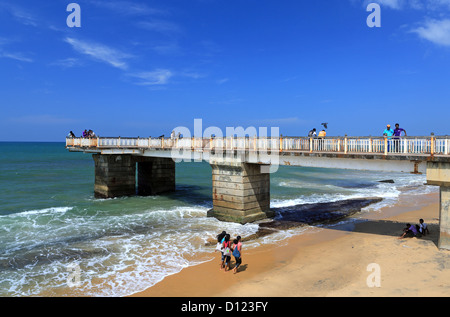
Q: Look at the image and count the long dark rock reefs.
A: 1